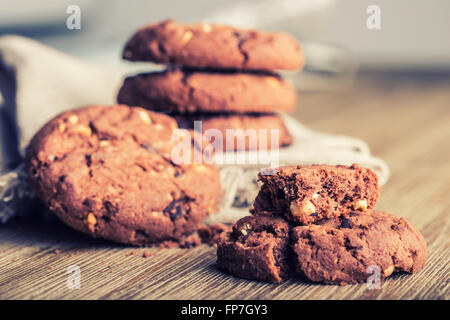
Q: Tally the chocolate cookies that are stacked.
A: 3